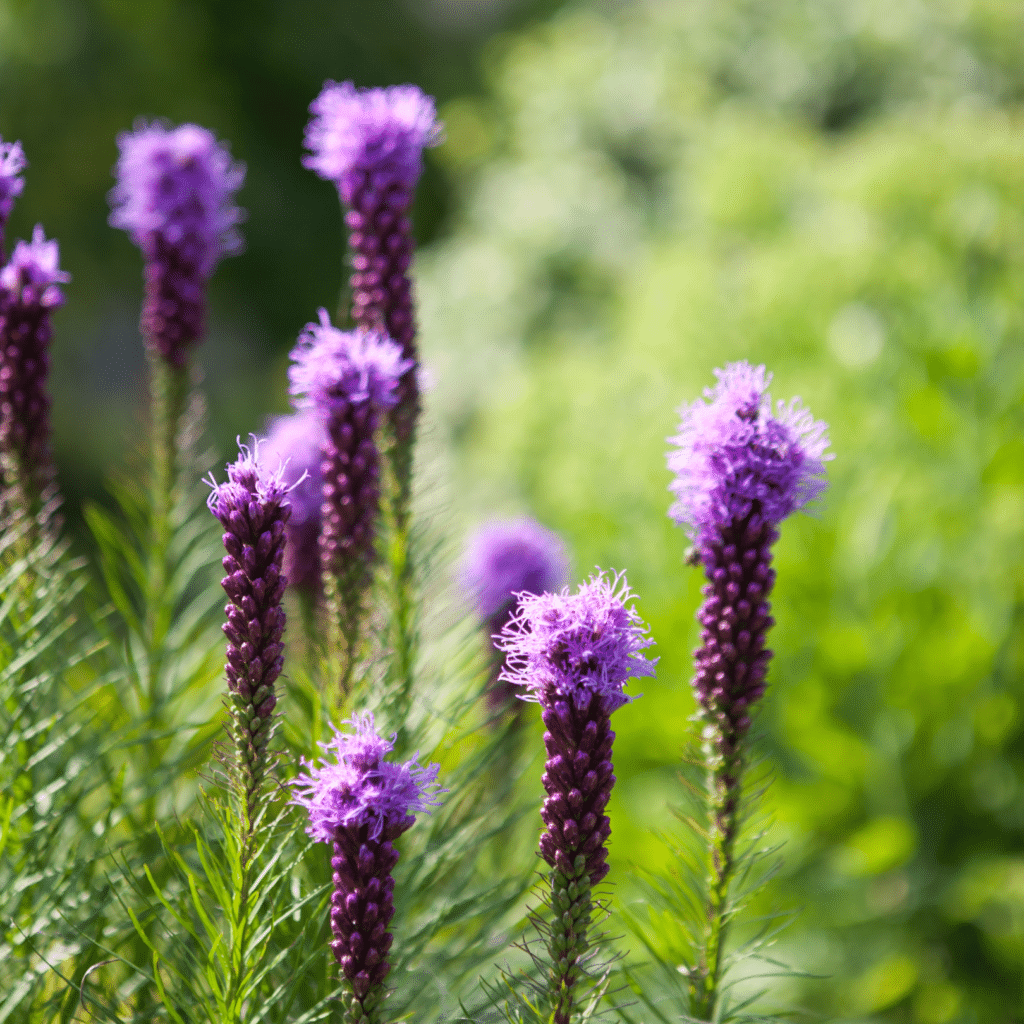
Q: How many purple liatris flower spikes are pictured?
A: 11